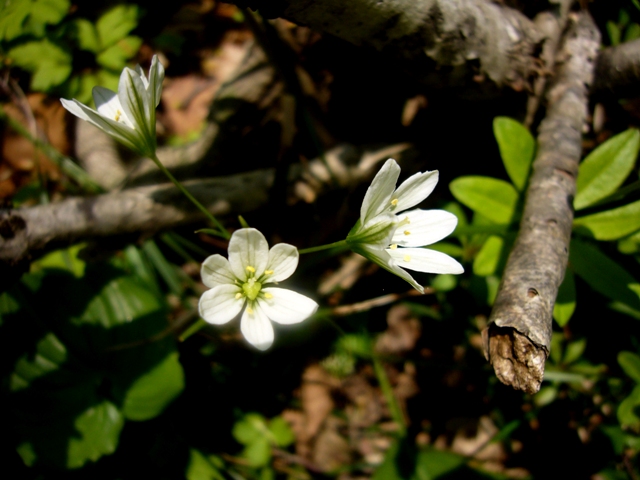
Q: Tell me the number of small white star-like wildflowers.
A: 3